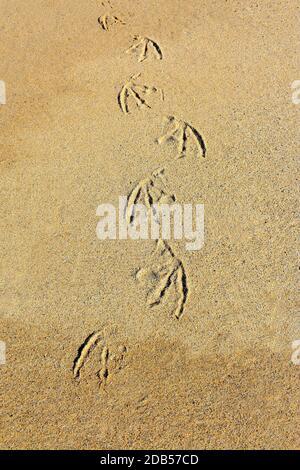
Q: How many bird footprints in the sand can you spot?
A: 7